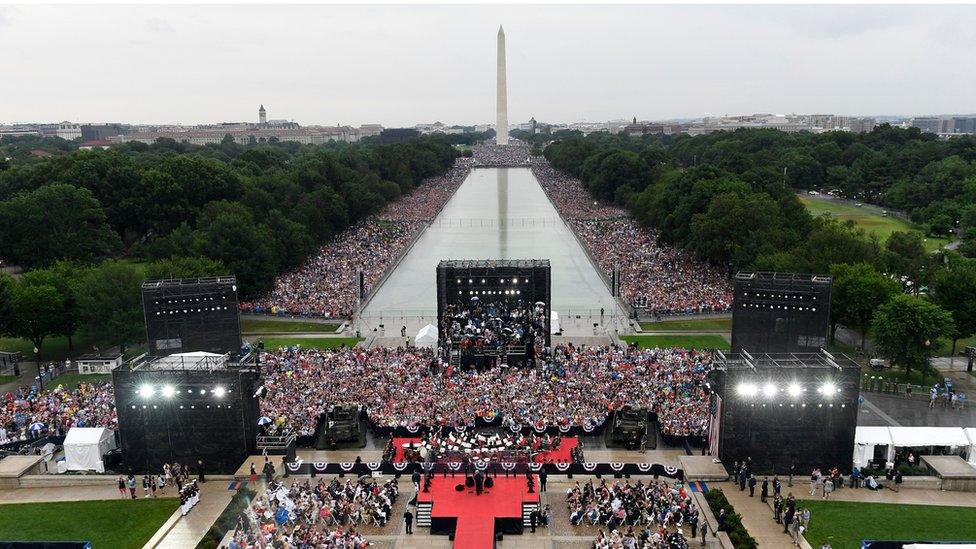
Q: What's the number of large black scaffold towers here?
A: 5